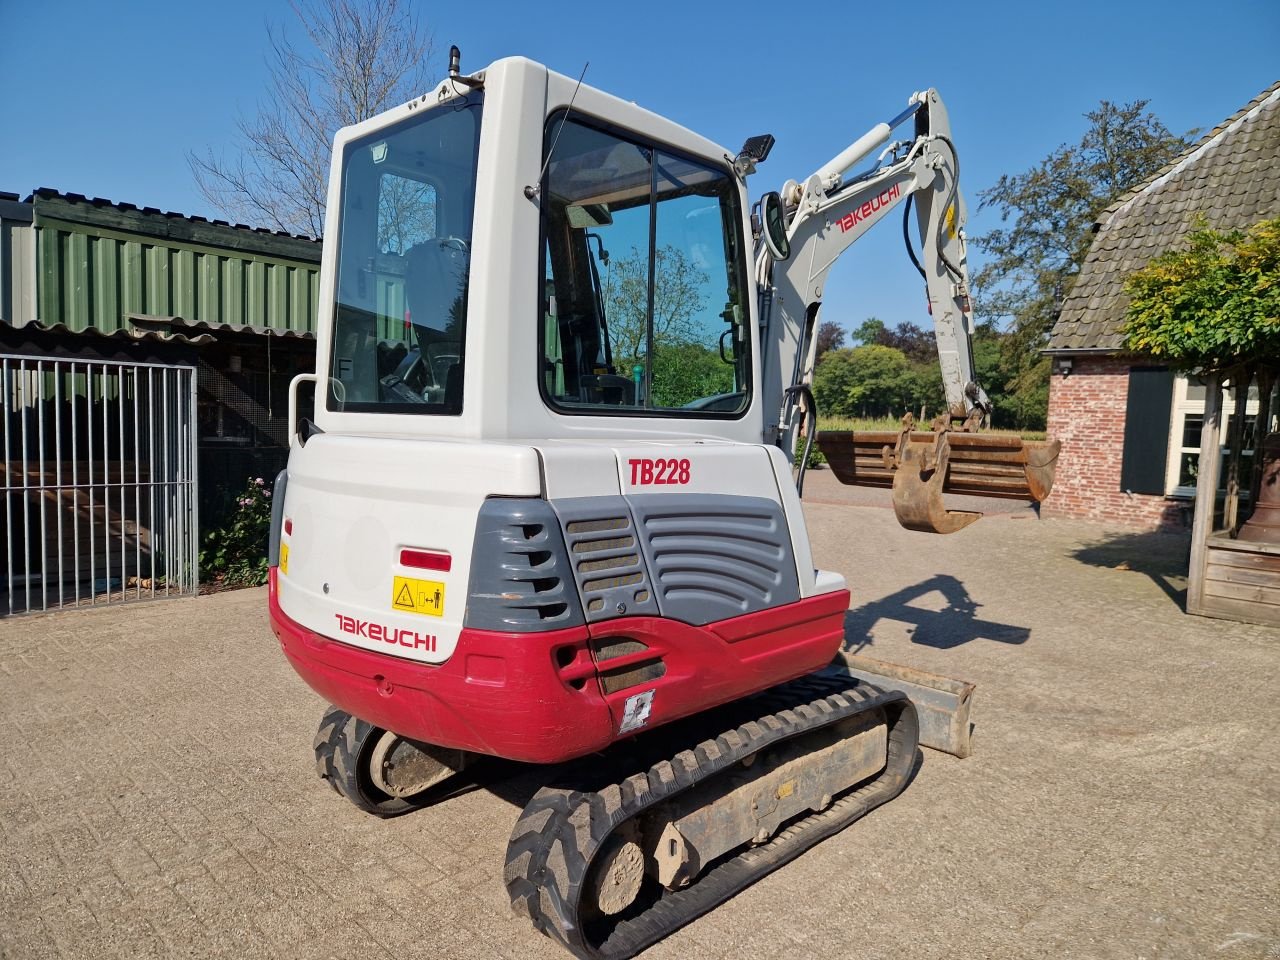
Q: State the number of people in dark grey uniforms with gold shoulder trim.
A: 0